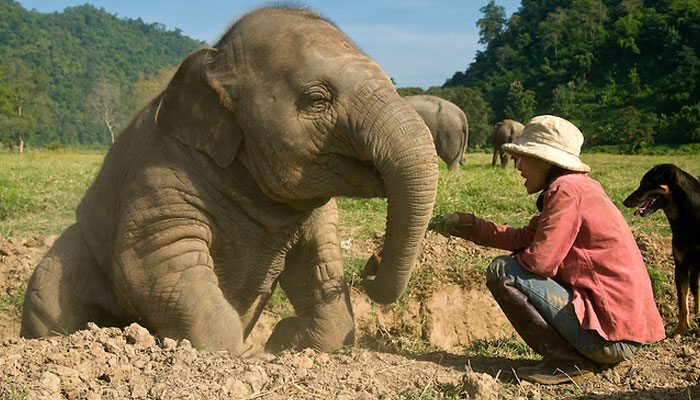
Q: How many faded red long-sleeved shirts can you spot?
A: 1